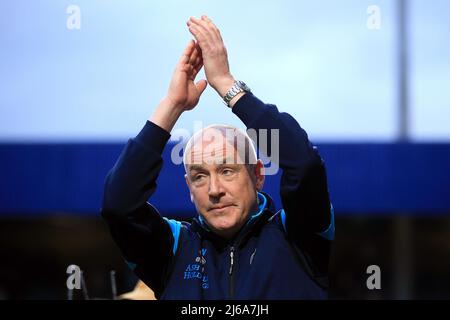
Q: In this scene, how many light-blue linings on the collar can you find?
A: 1